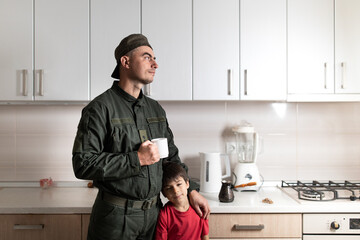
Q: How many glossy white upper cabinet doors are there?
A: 8